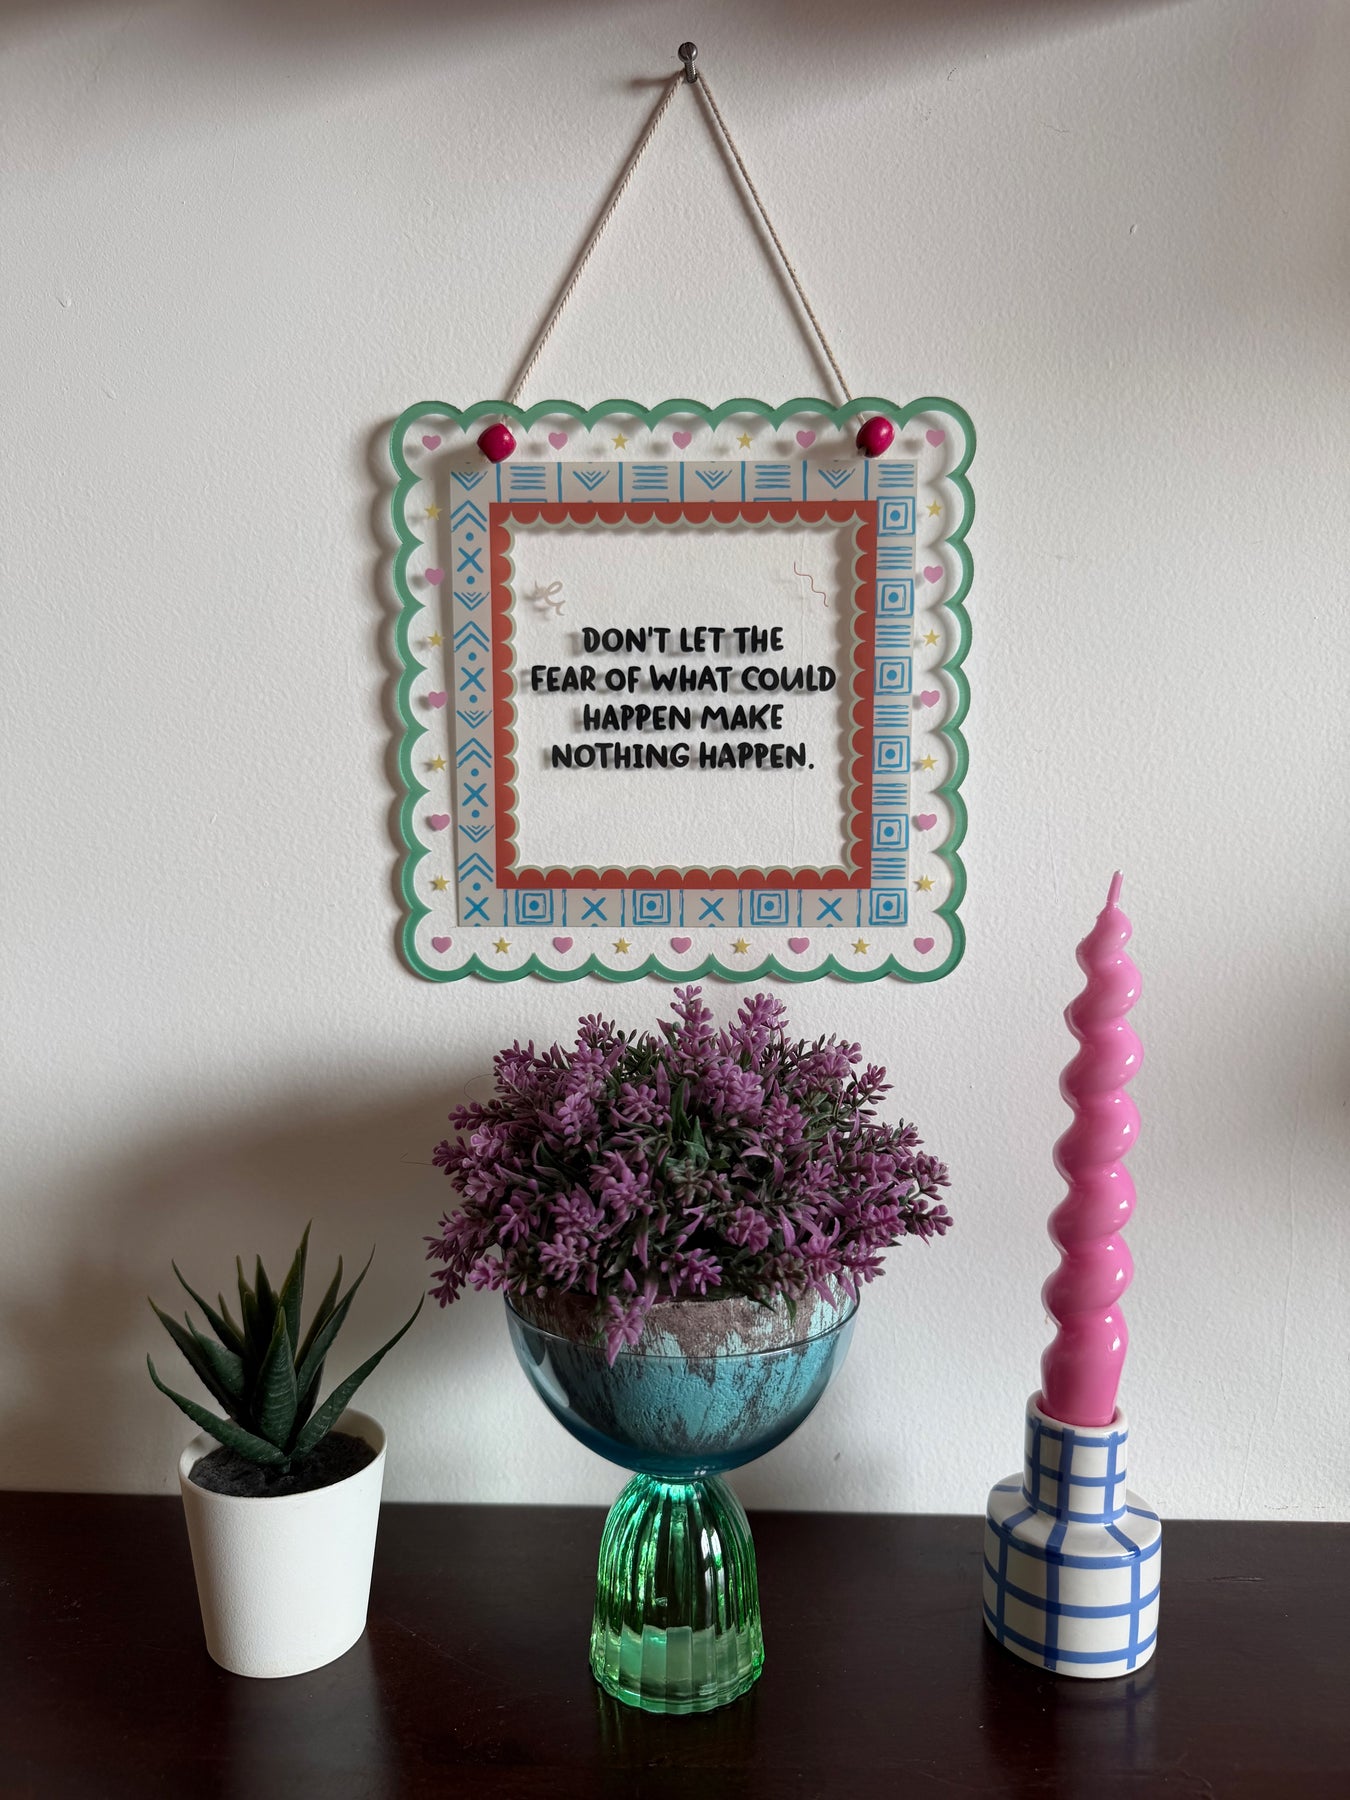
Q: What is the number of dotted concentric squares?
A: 9